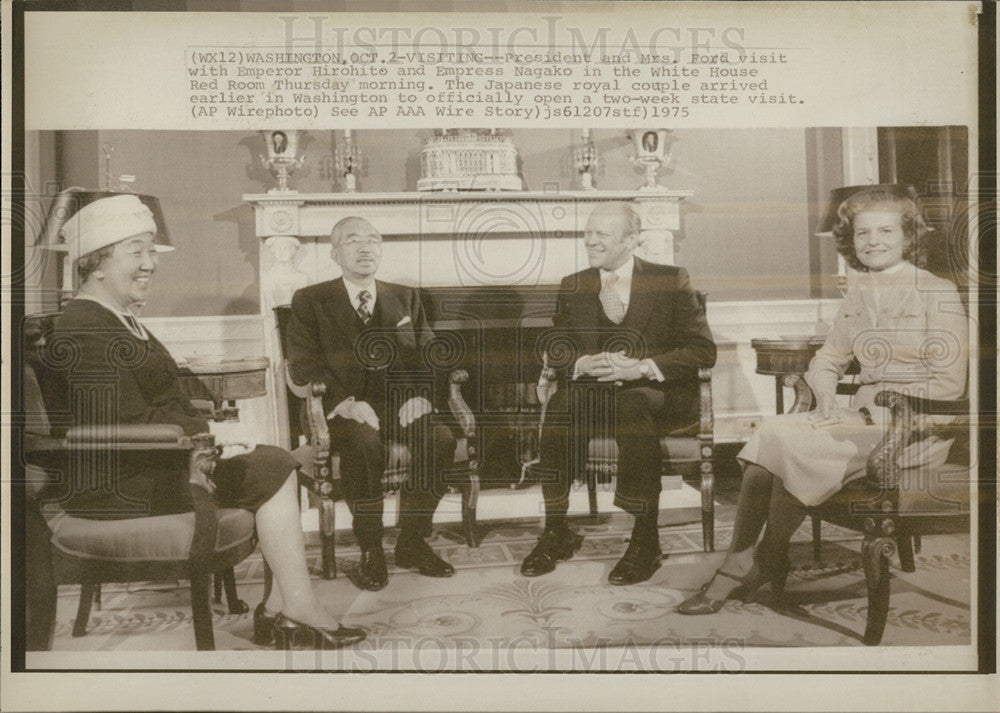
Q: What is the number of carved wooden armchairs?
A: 4